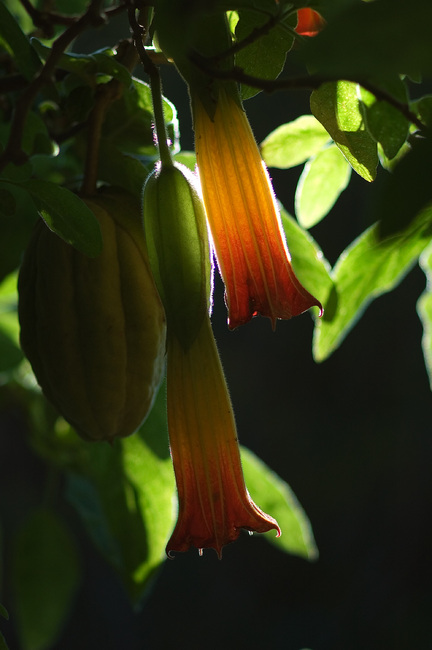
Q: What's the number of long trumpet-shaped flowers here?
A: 2